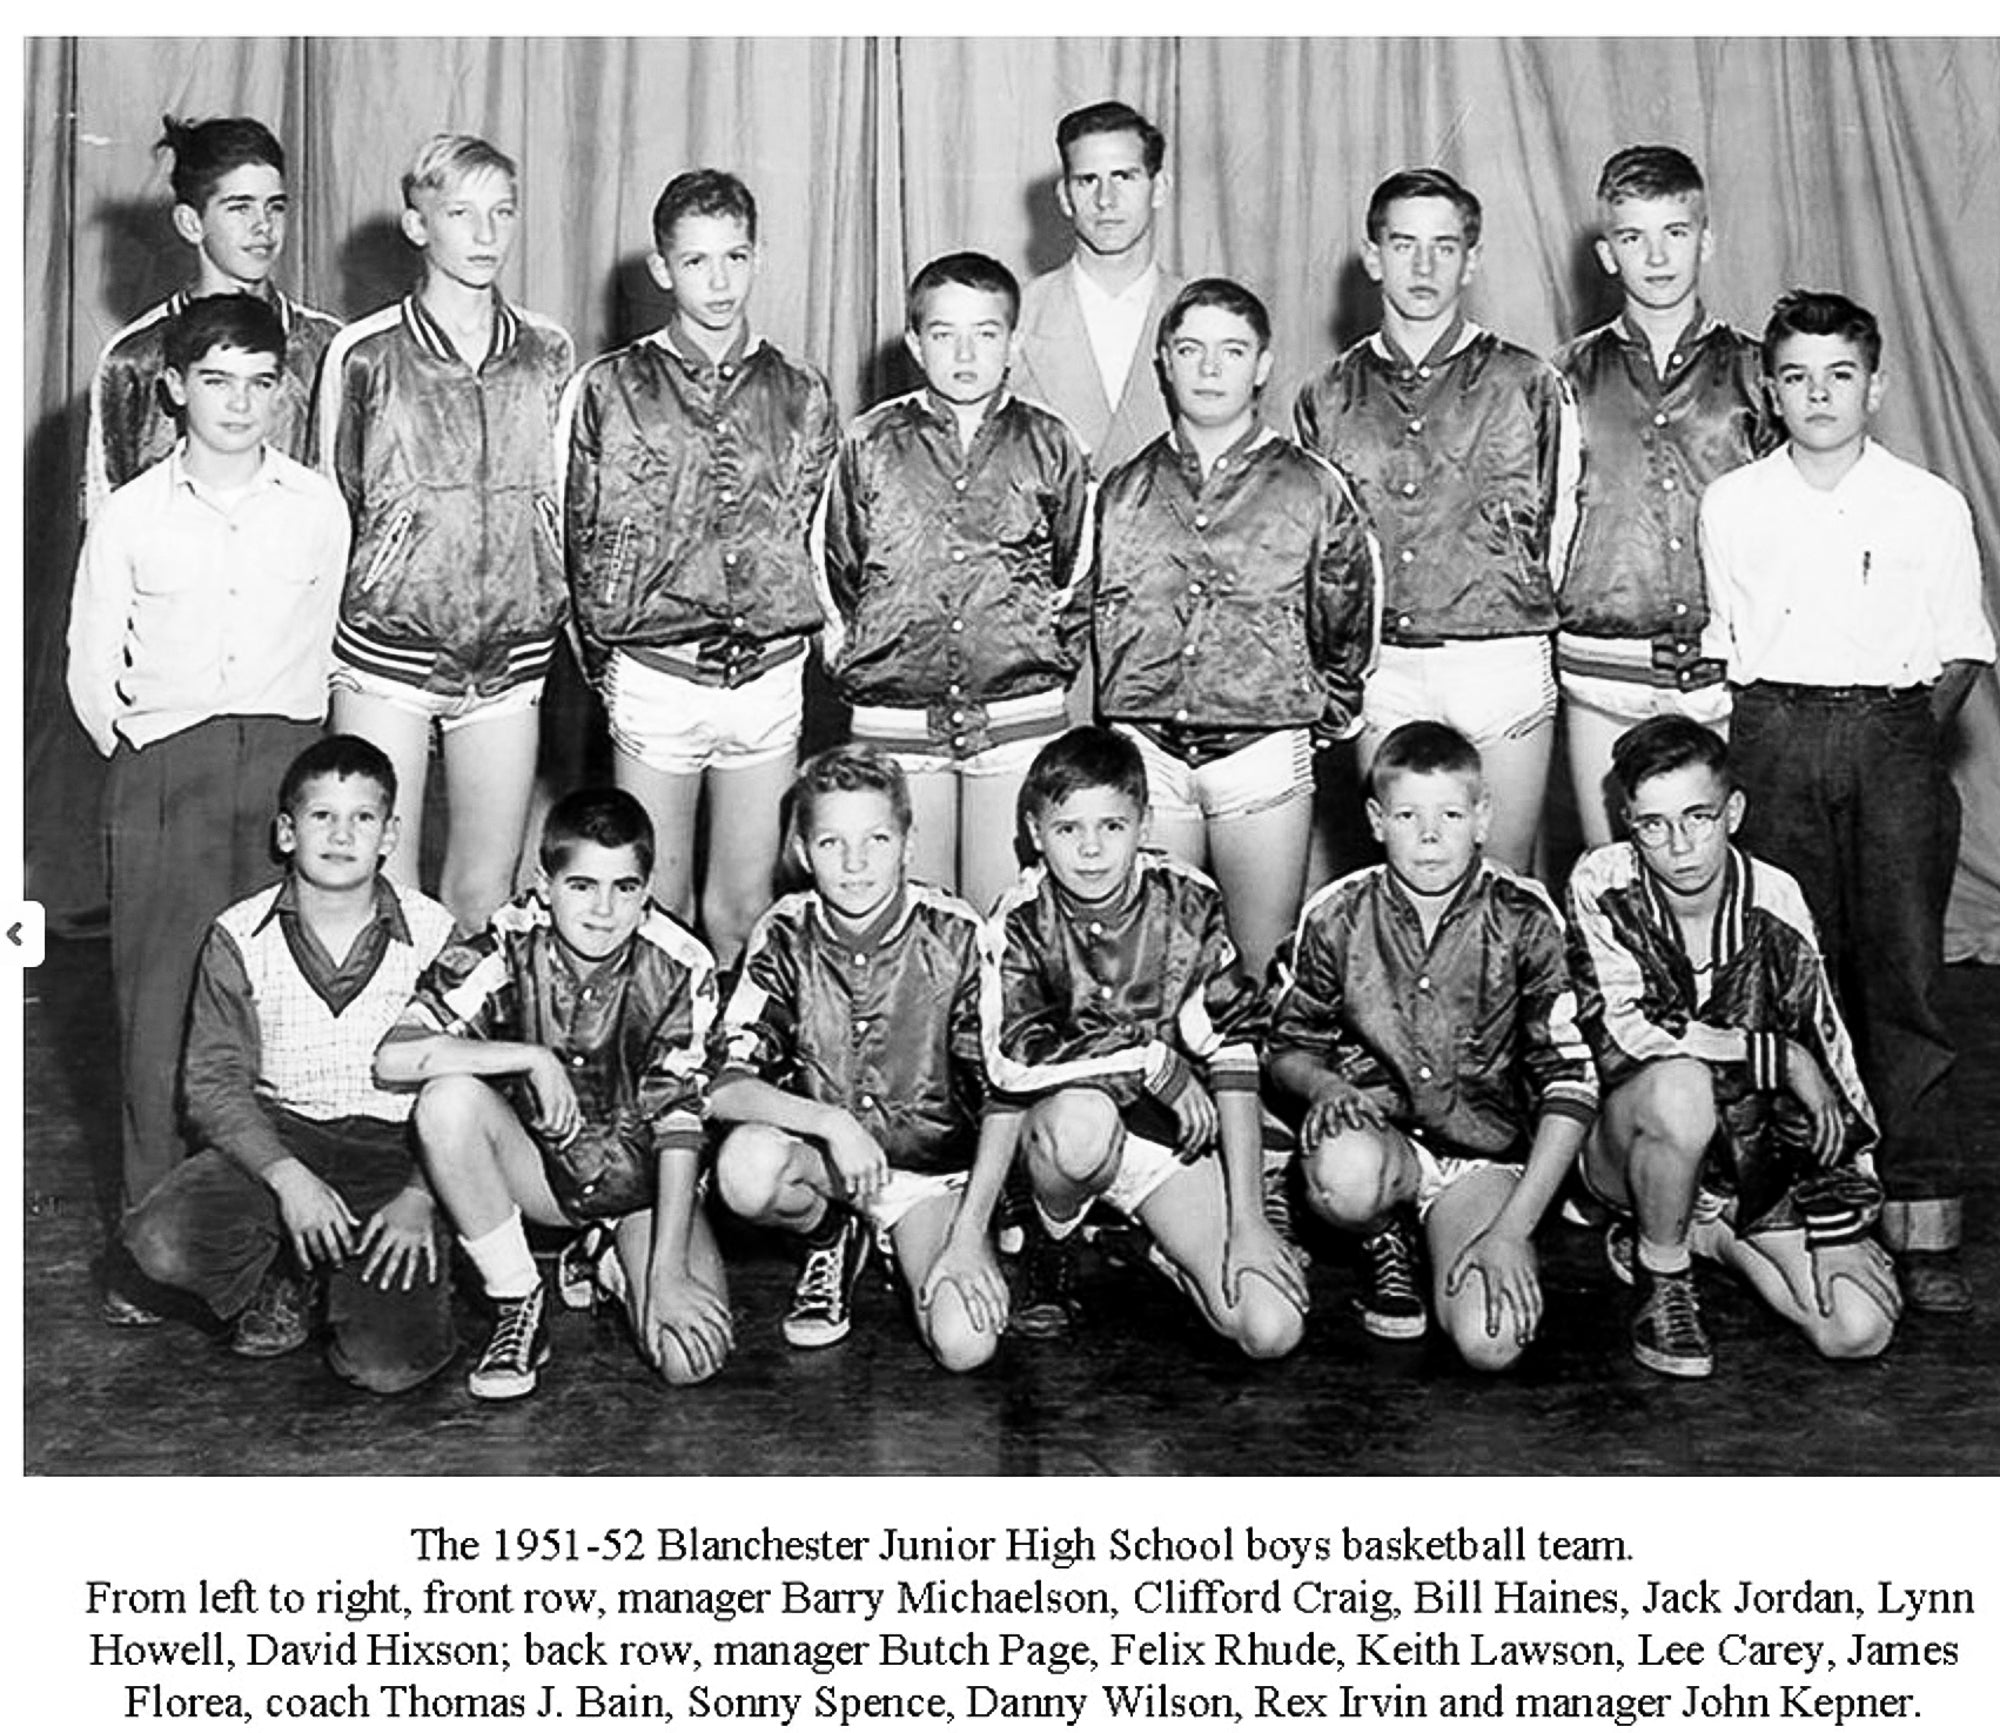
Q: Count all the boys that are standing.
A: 9